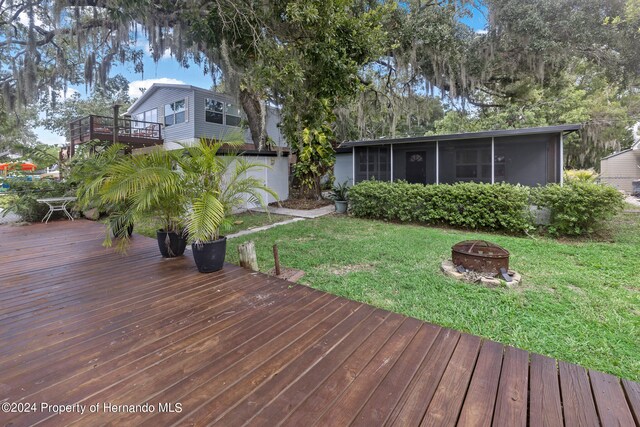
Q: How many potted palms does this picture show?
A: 3